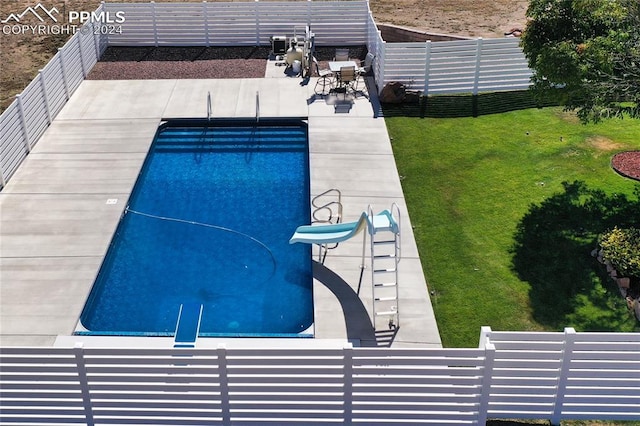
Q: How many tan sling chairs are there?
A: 4